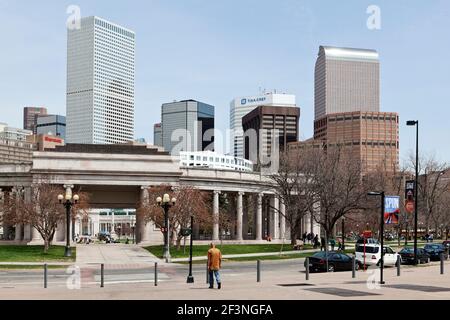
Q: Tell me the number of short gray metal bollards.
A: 9